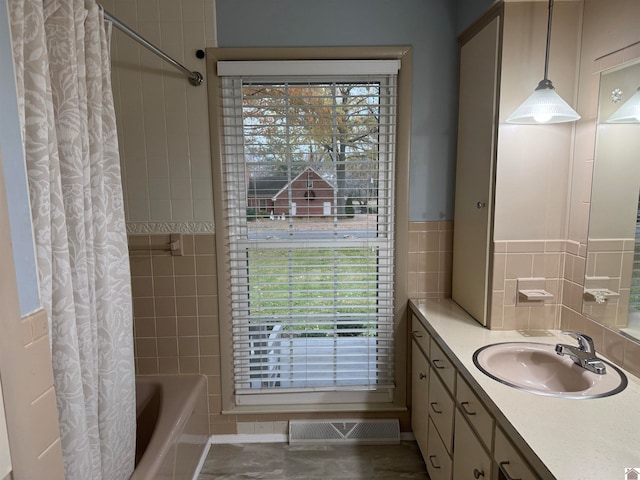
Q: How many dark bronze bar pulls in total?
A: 6